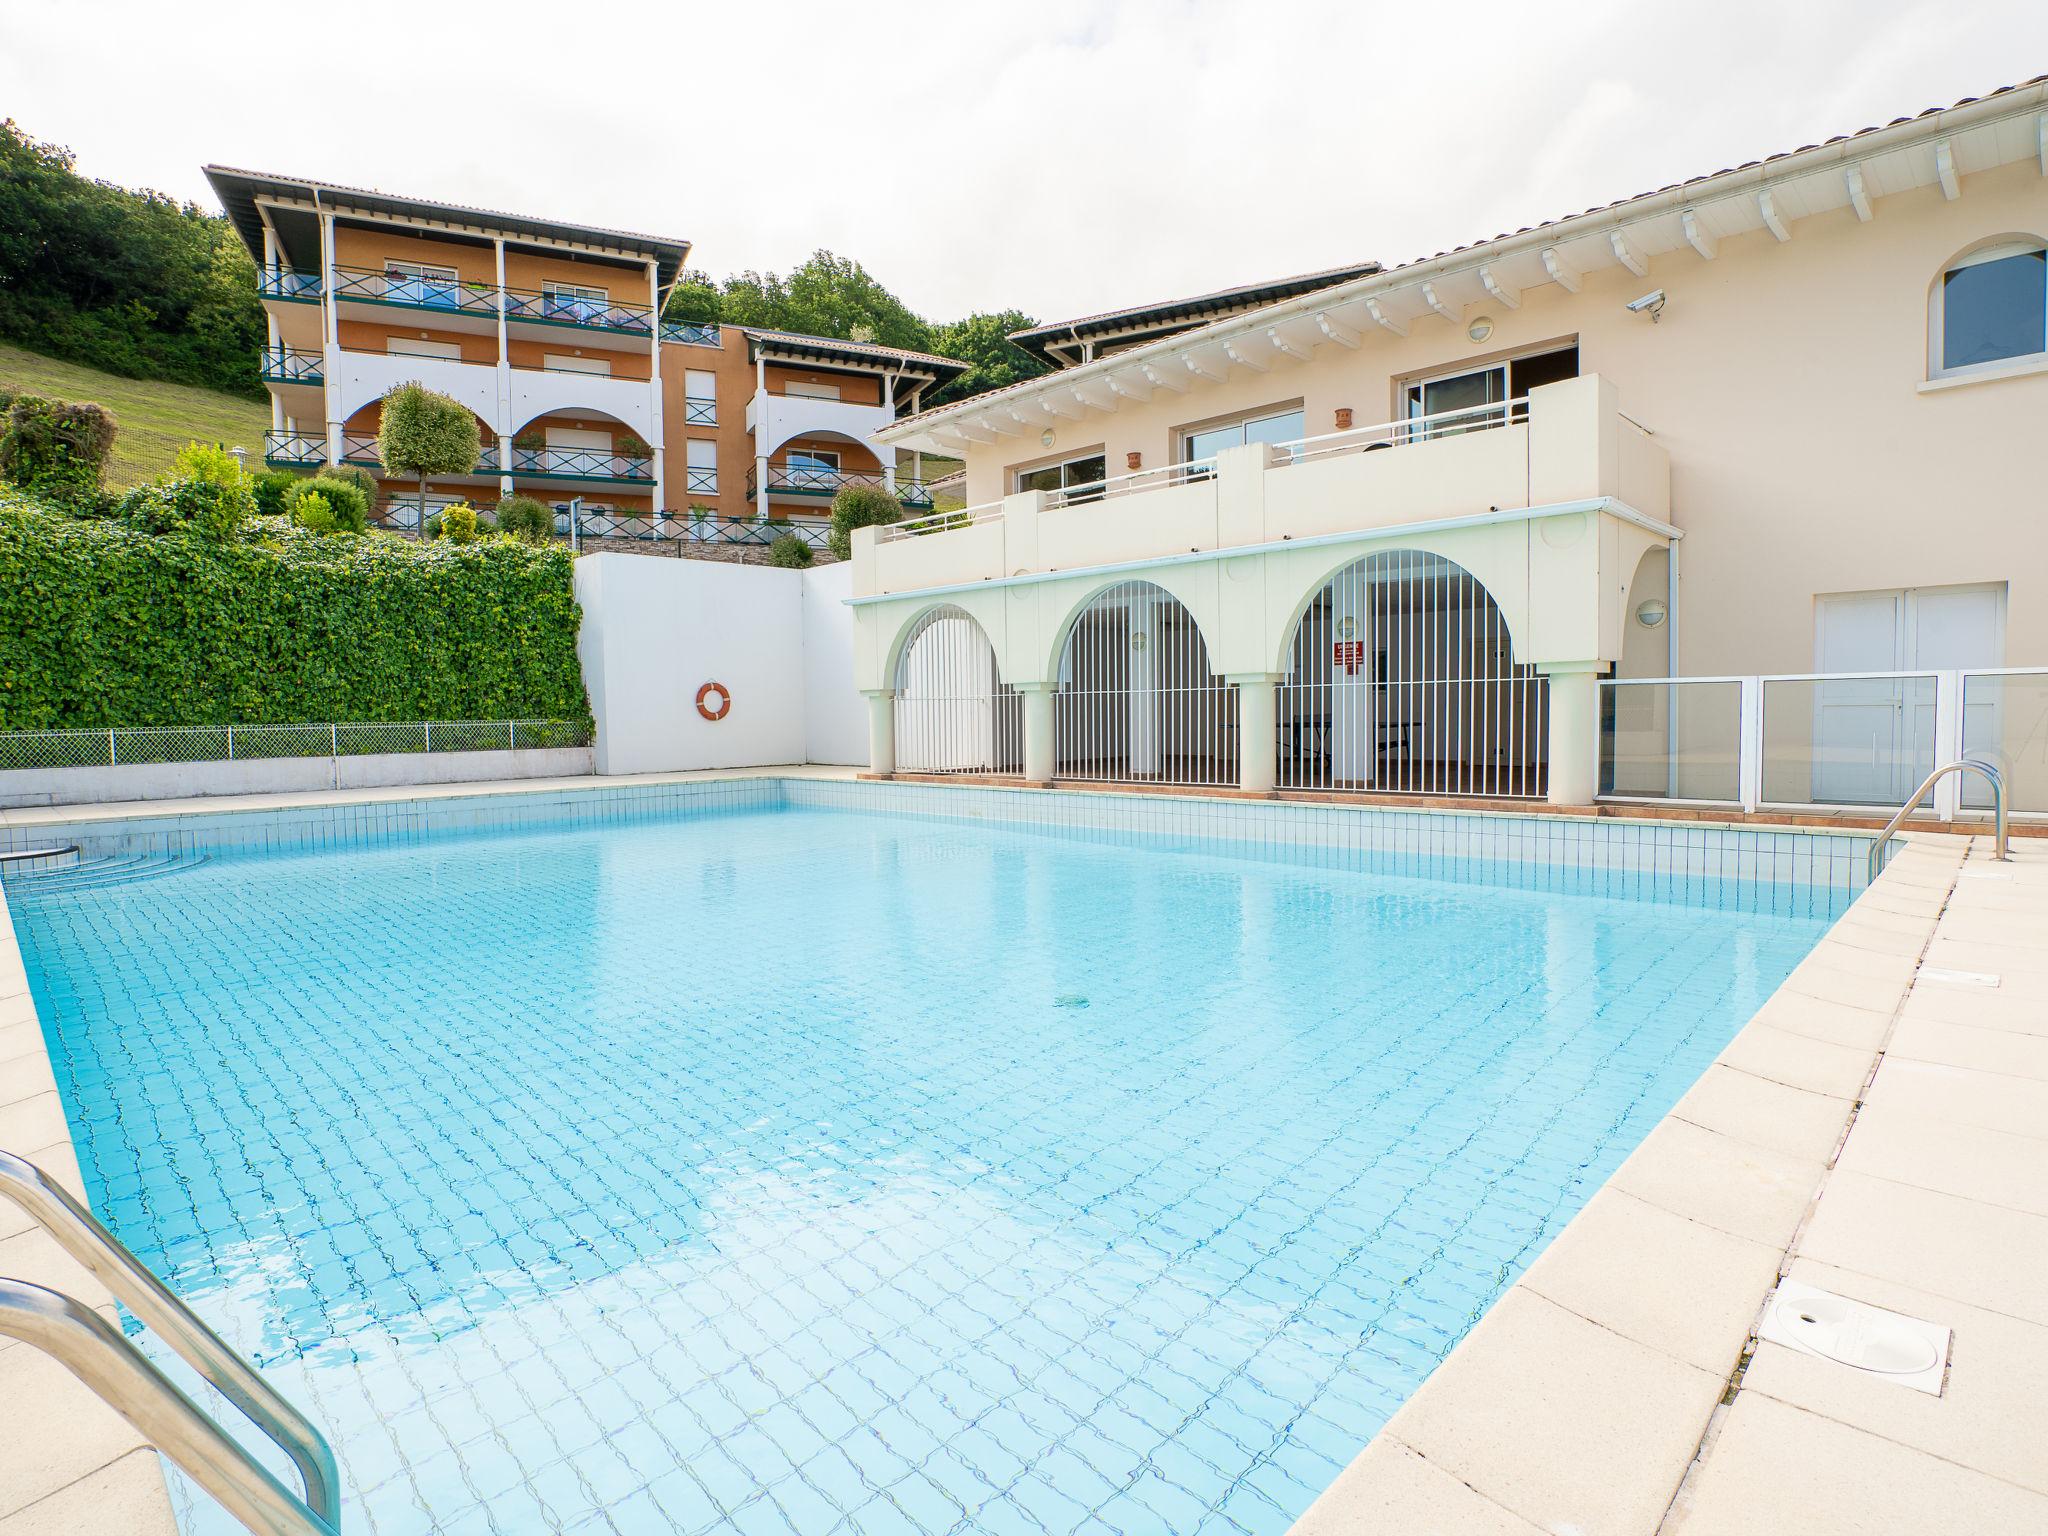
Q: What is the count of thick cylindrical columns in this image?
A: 4